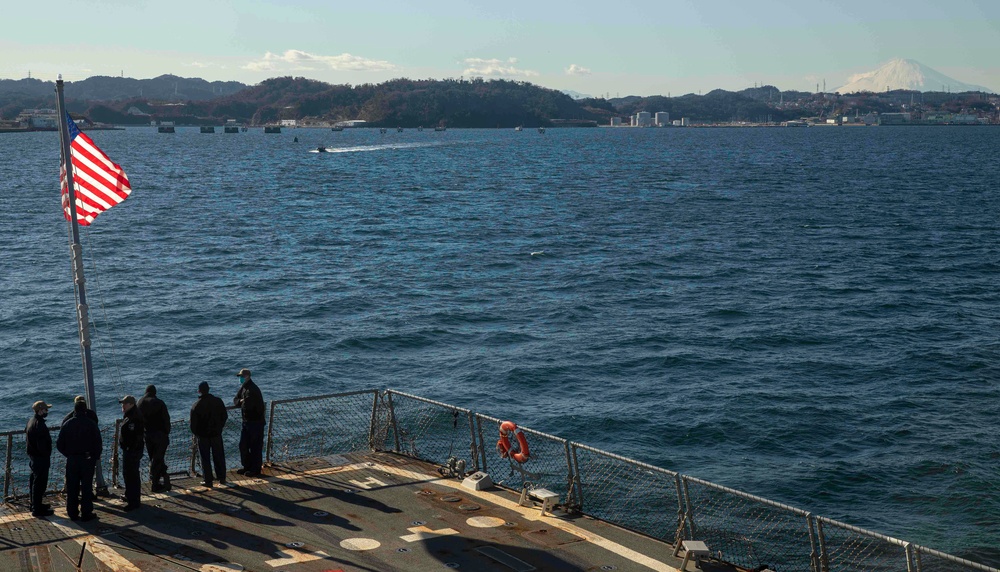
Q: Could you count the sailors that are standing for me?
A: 7